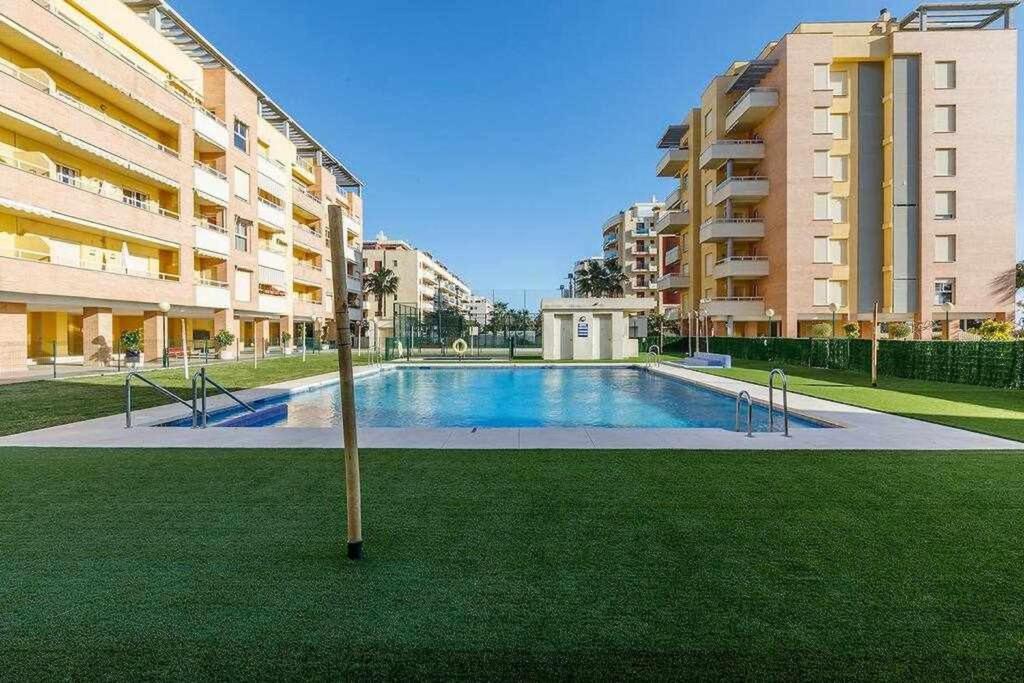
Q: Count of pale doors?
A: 2